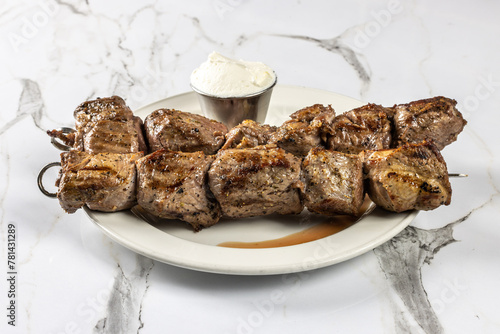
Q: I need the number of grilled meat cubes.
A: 11